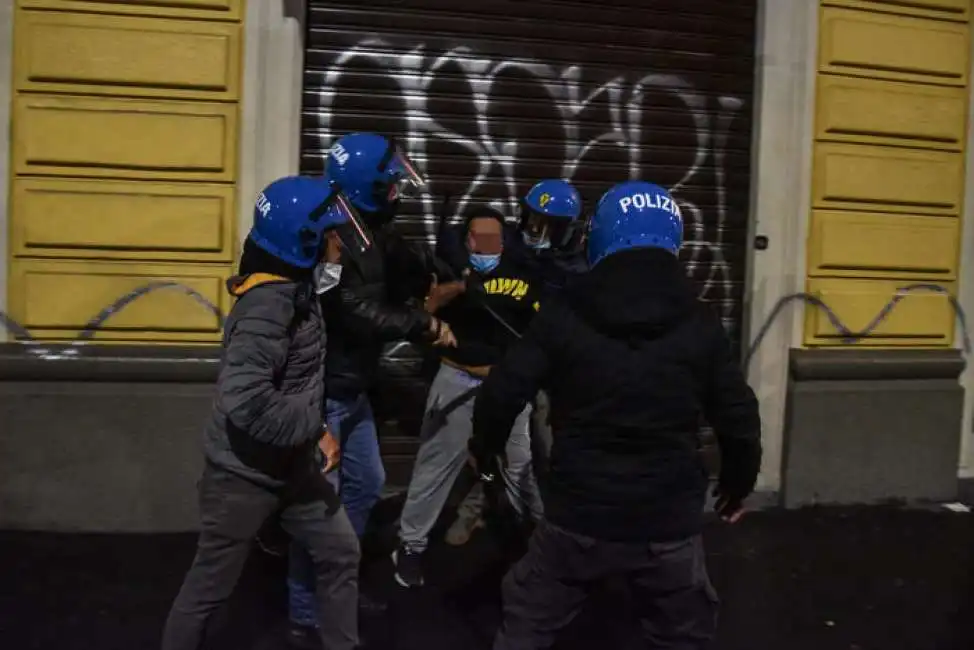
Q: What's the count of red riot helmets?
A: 0